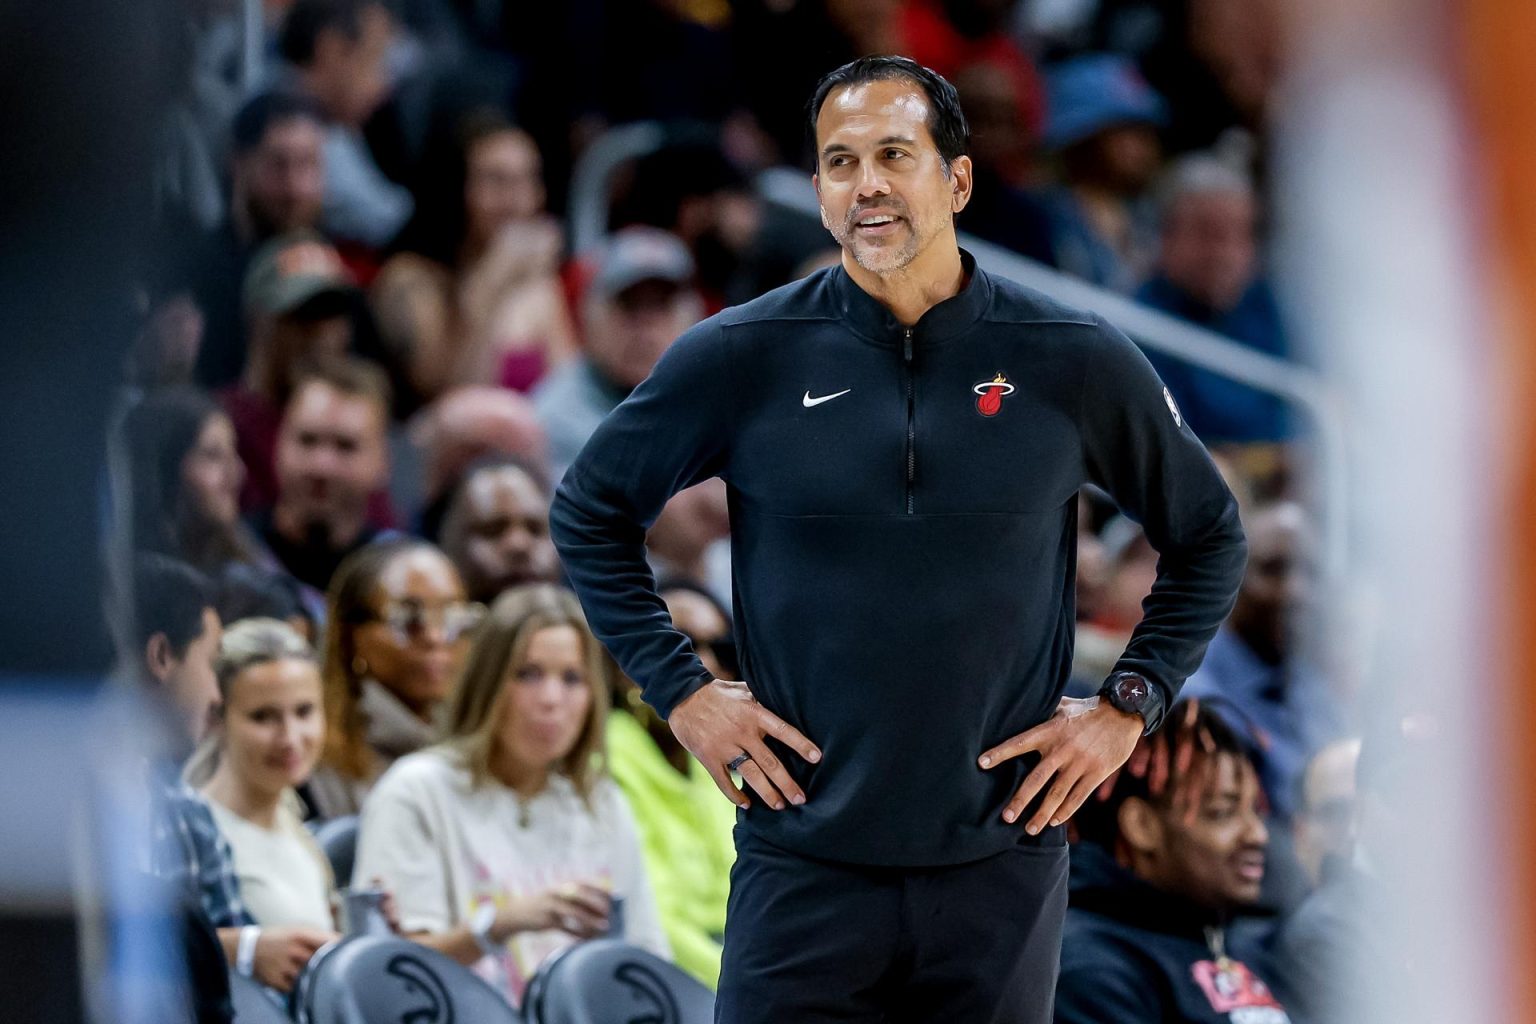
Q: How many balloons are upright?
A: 0